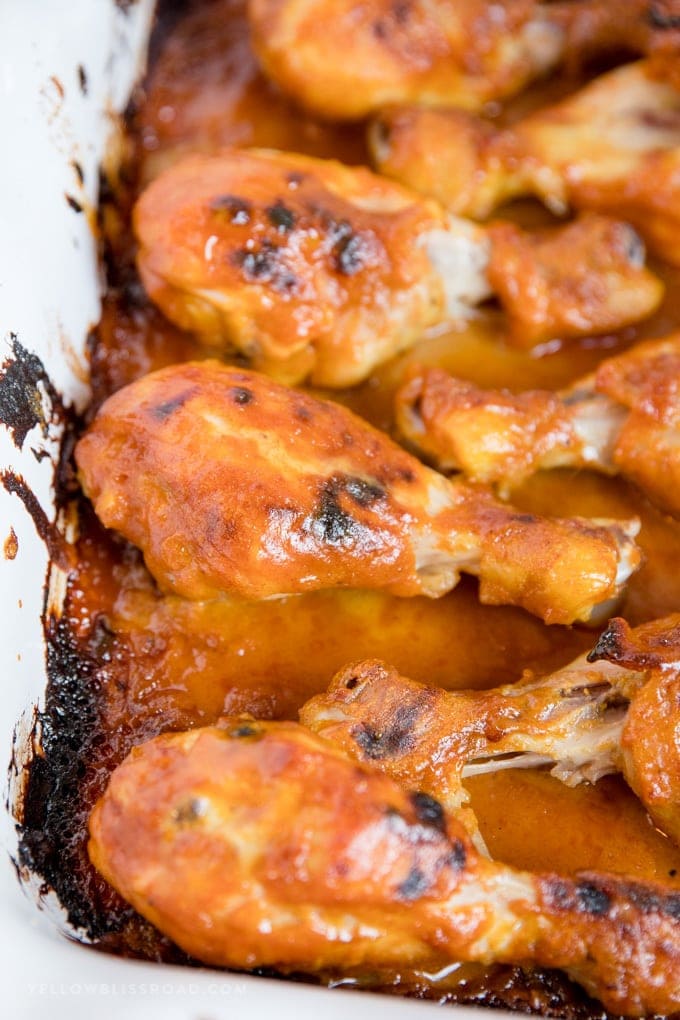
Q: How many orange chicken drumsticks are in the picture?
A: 7